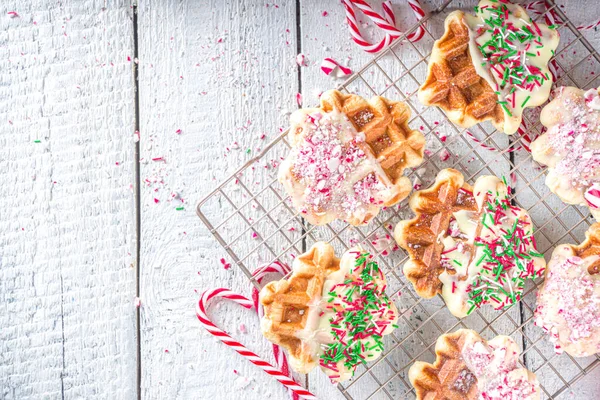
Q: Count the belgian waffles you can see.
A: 7